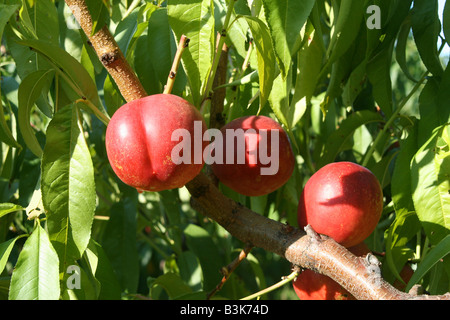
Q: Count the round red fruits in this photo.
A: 4